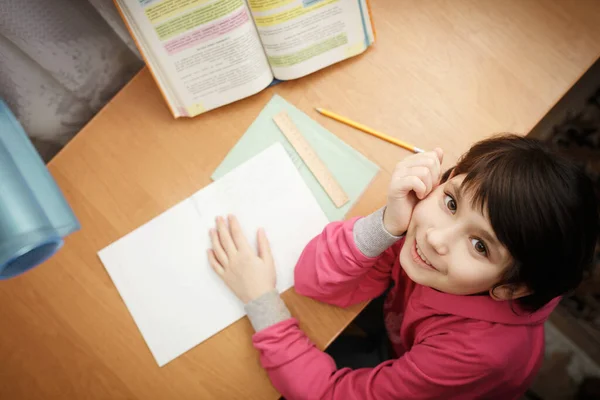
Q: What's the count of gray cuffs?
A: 2